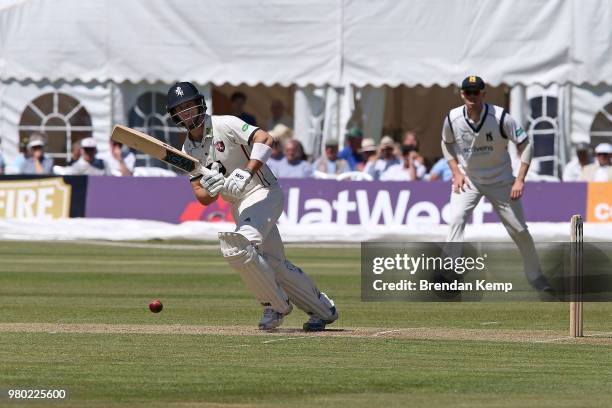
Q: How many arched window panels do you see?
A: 4